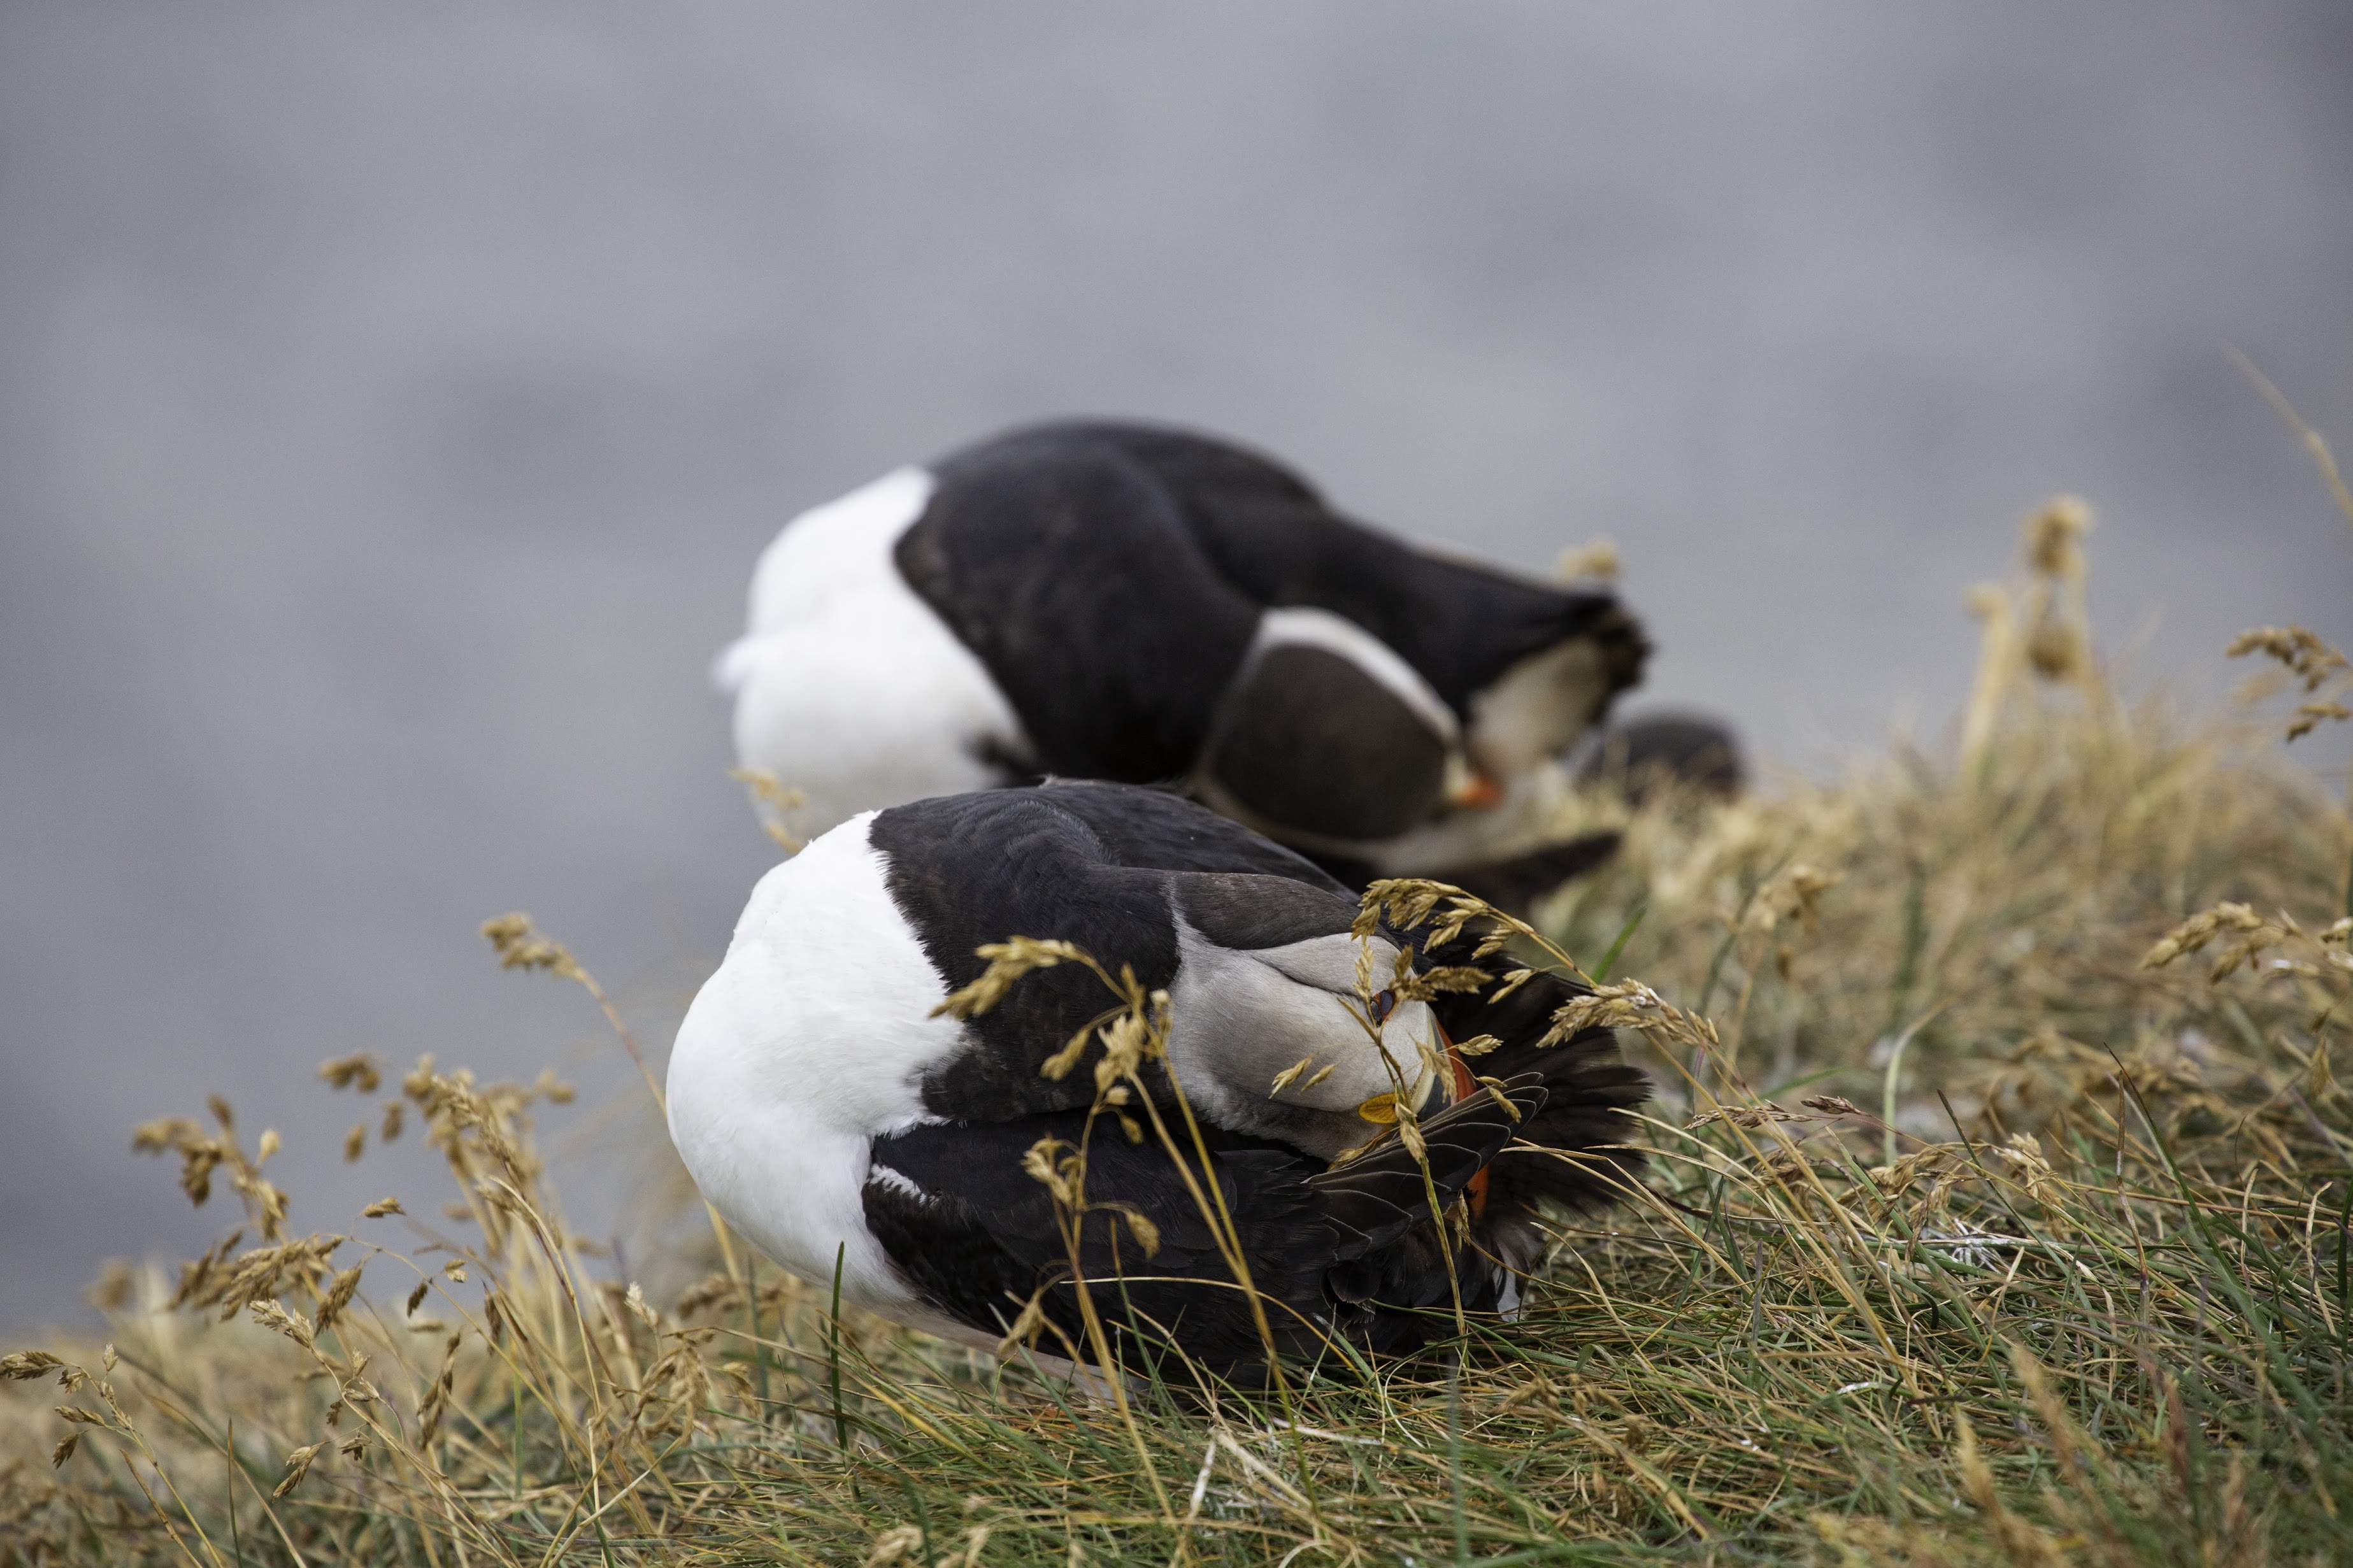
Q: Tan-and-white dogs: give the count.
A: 0